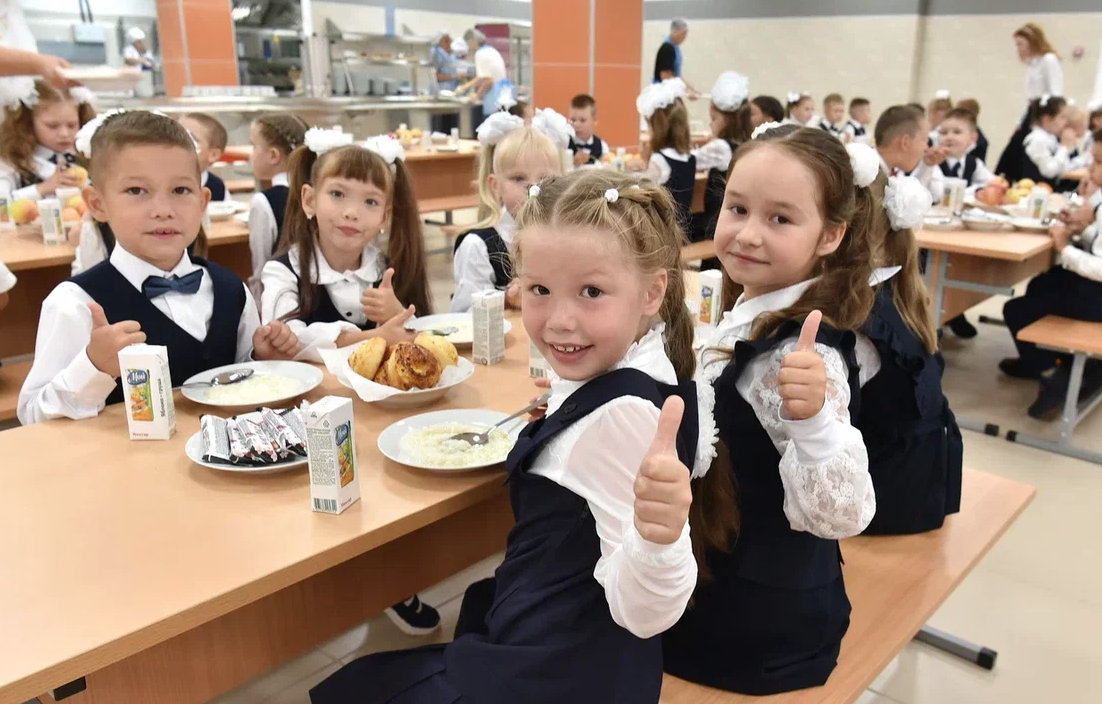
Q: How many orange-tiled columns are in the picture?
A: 2